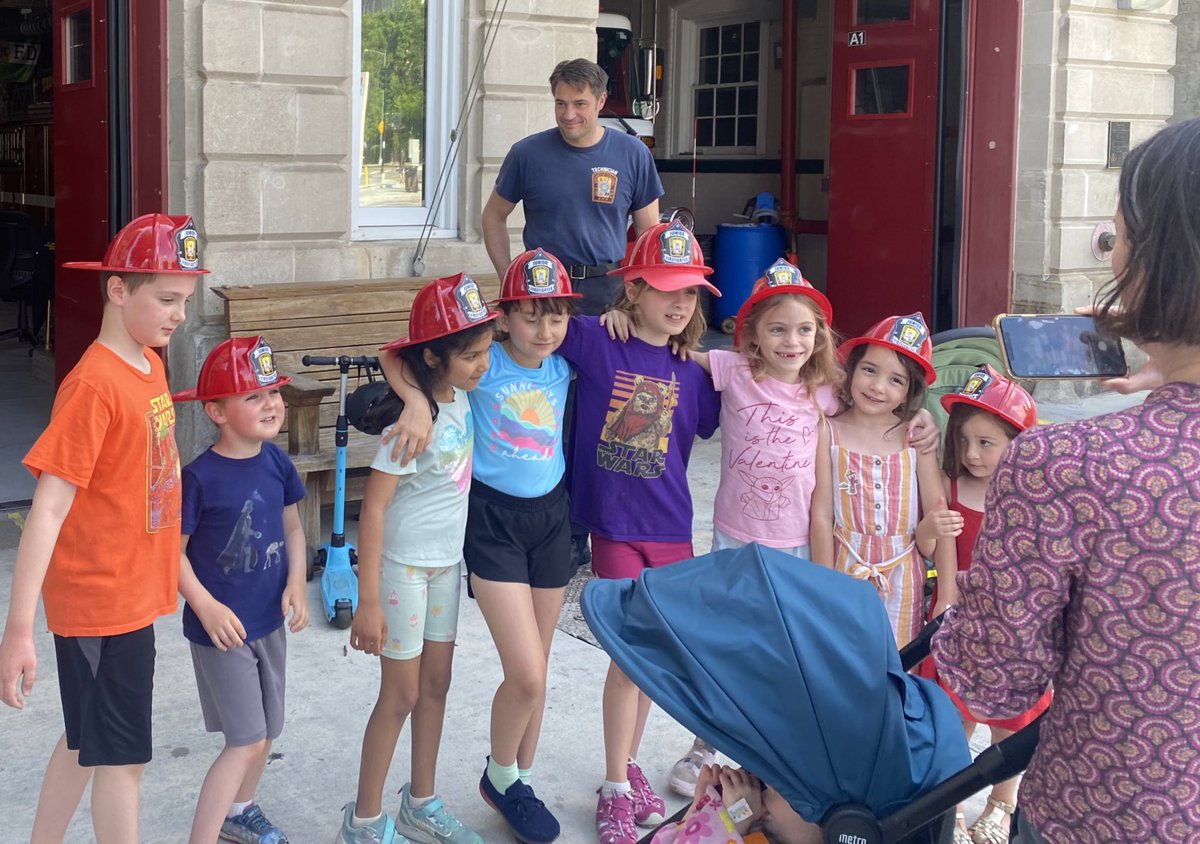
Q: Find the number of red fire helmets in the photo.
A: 8